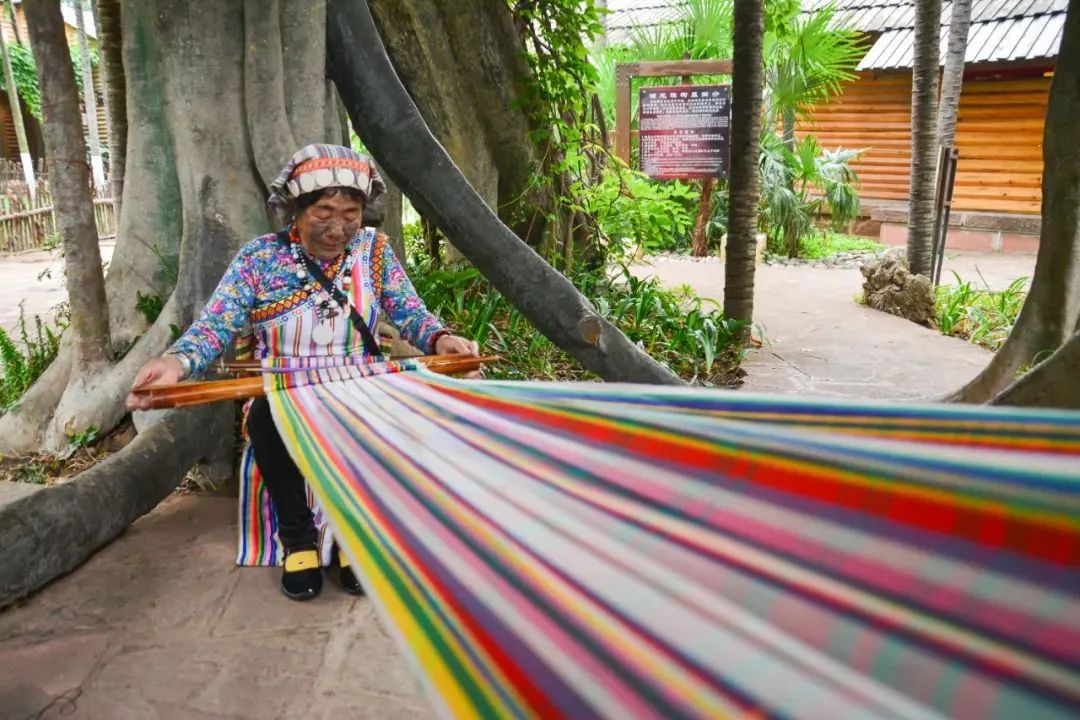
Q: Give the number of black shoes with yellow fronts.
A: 2